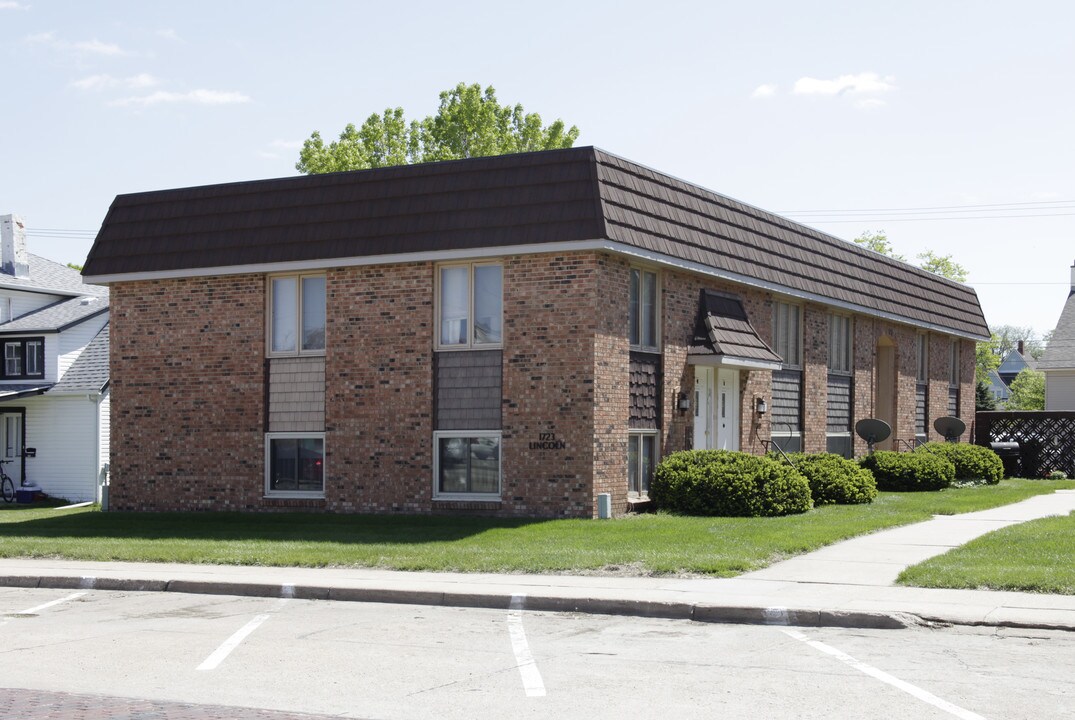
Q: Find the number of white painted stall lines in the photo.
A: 4